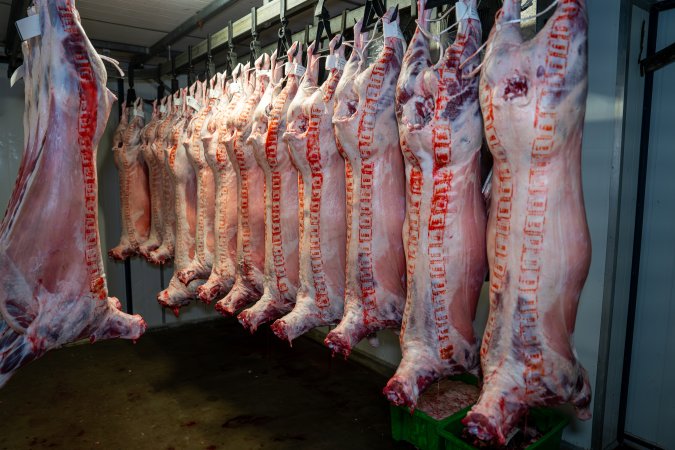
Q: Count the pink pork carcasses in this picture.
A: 13